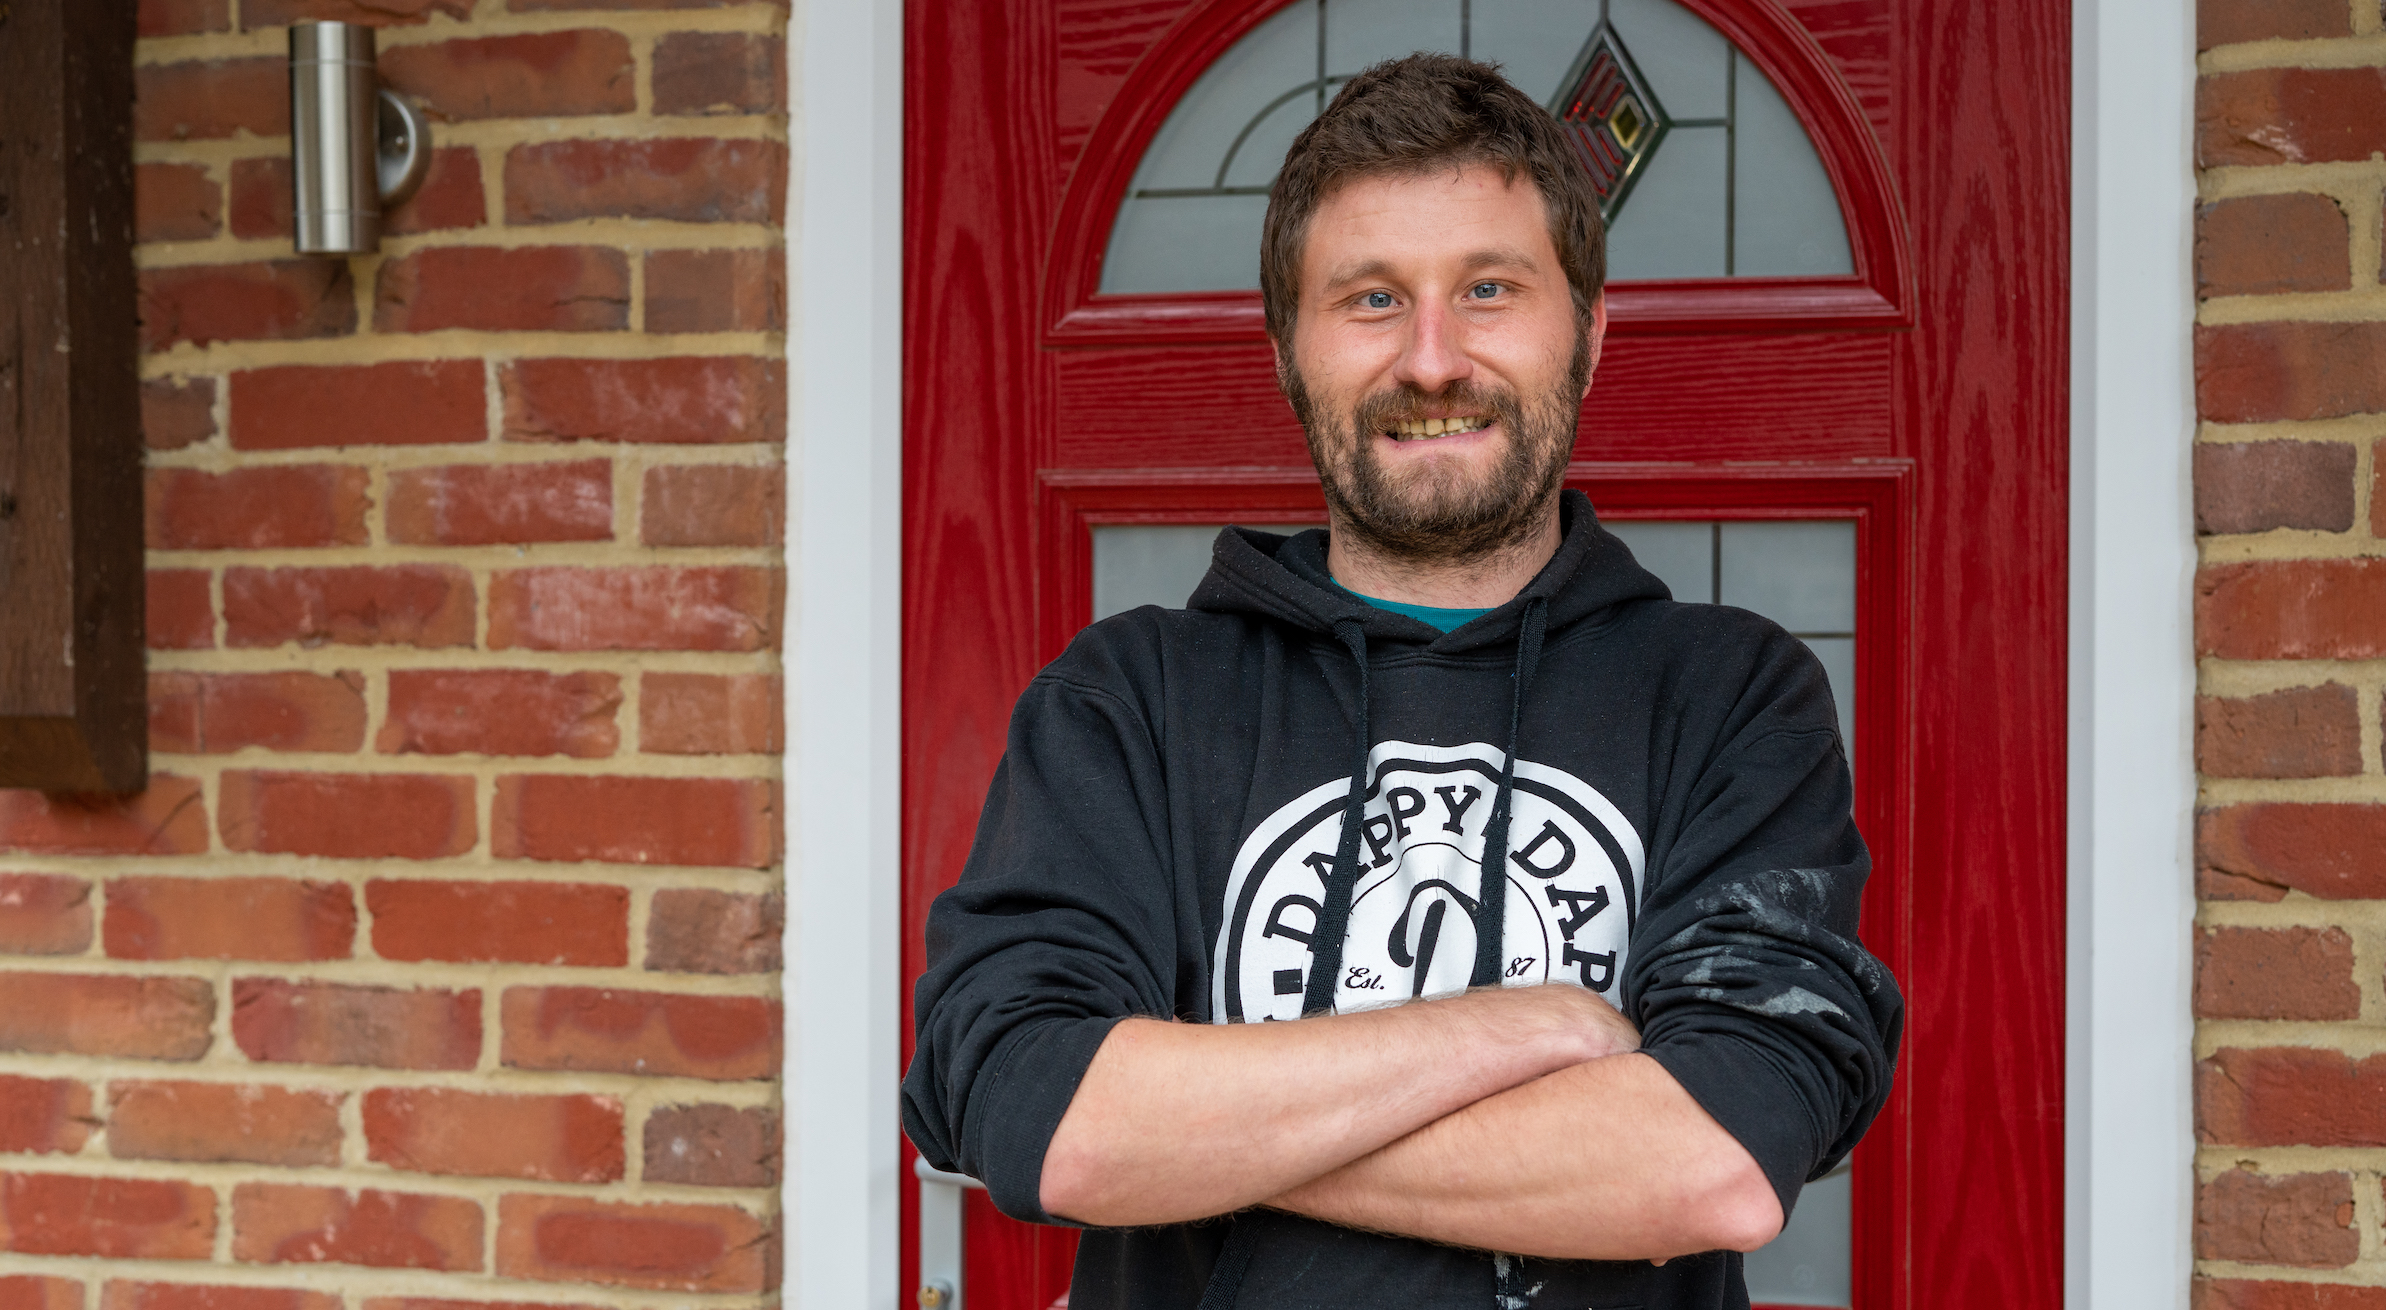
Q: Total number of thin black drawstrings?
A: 2